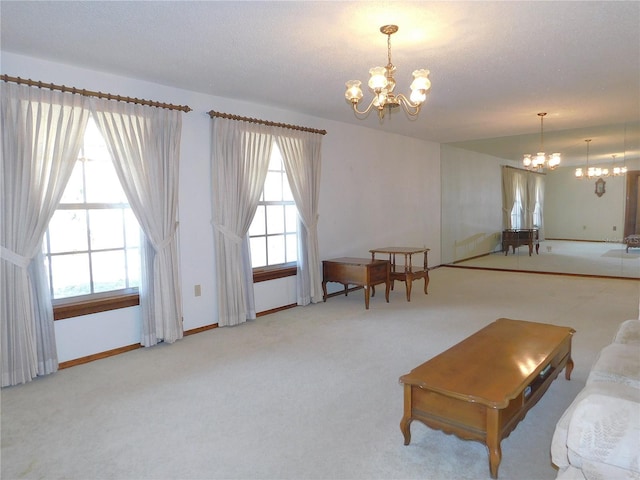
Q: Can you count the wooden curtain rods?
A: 2